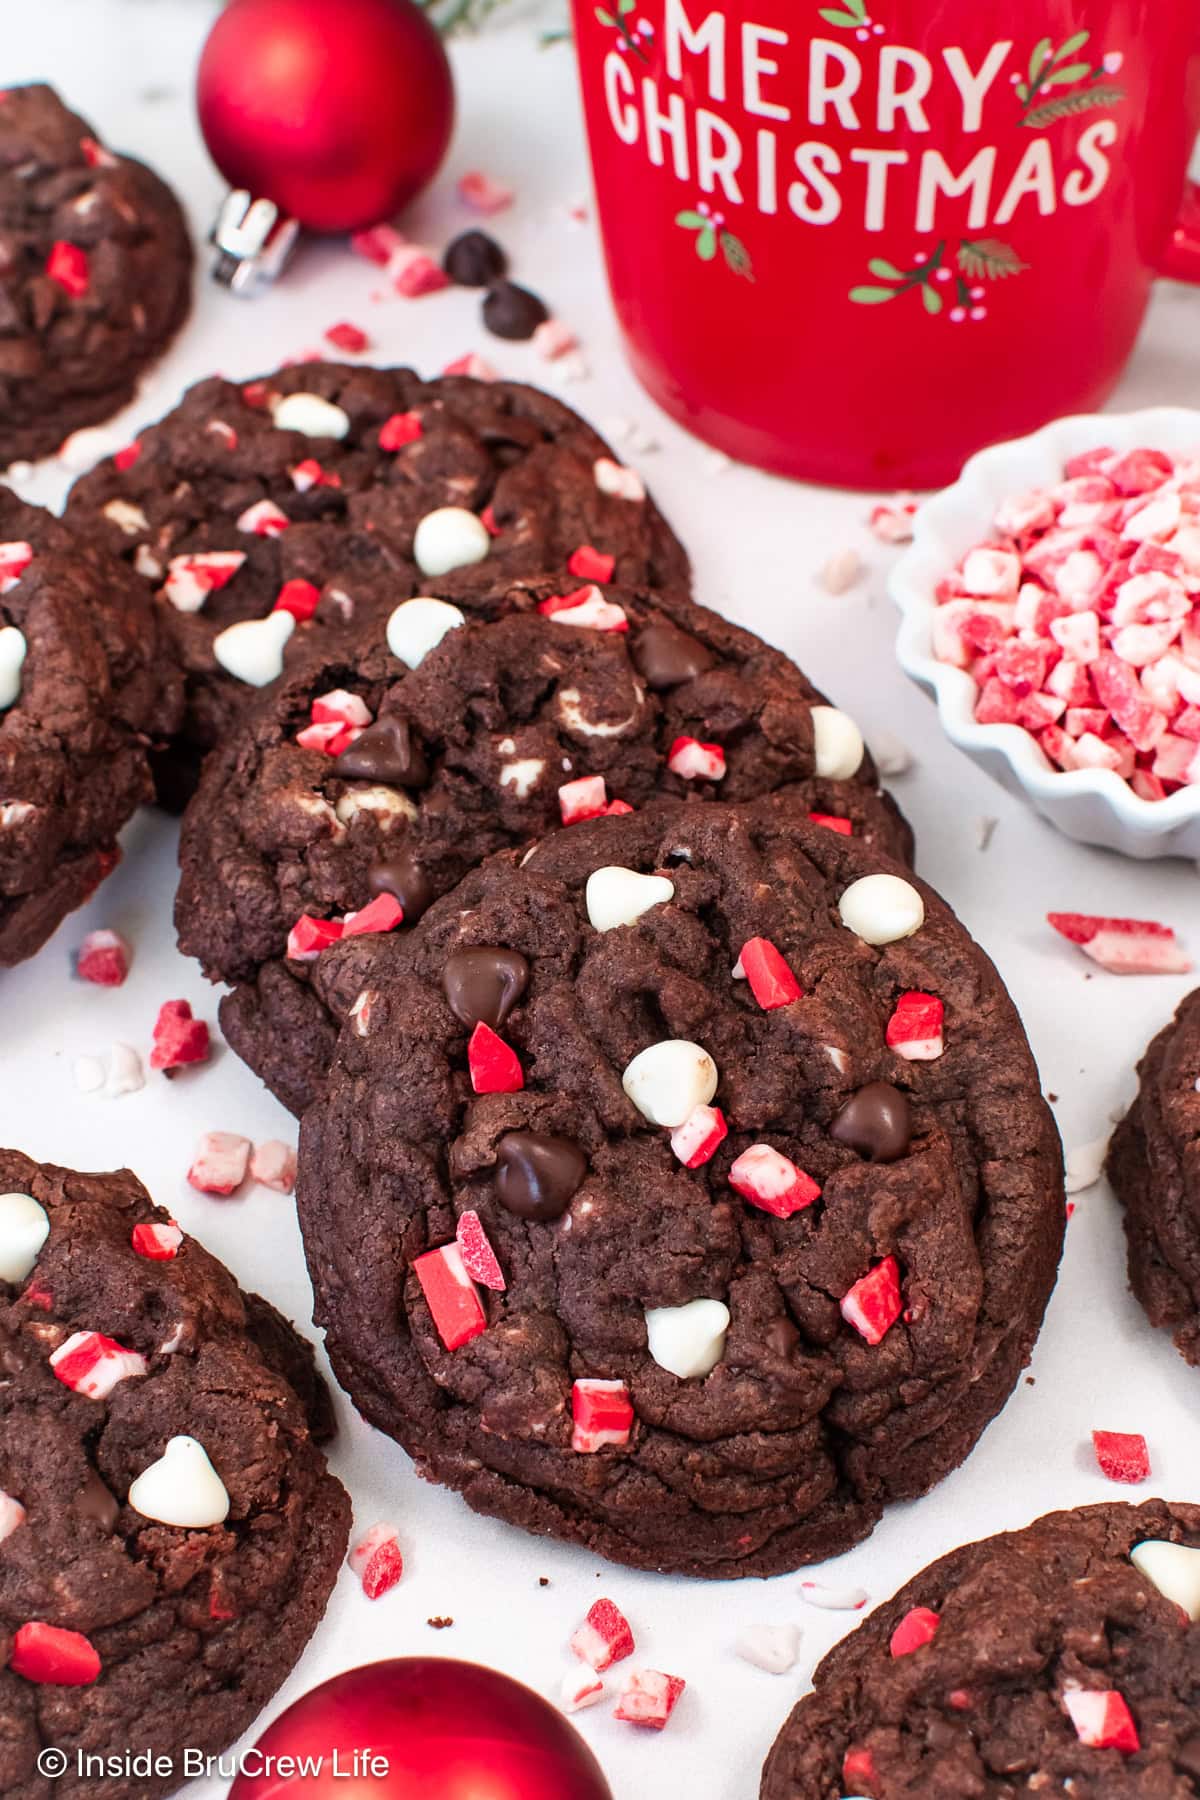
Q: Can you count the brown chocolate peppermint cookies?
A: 8